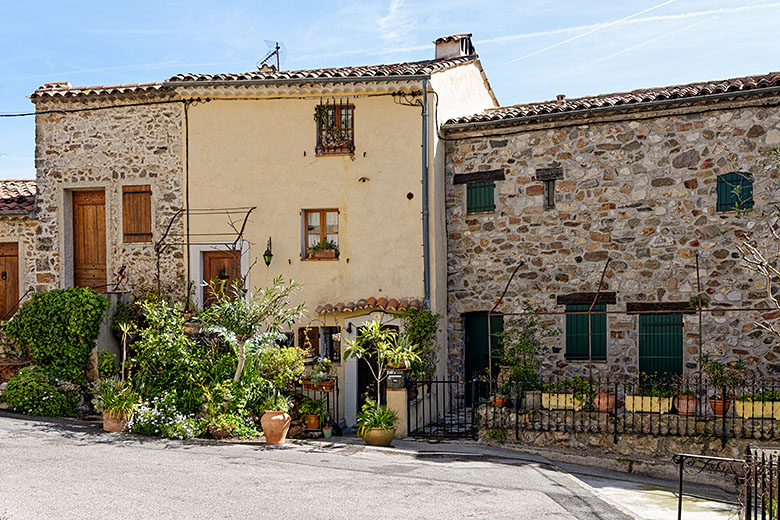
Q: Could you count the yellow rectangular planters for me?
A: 3